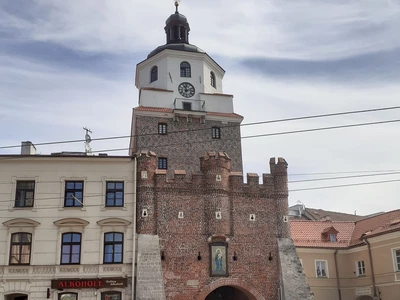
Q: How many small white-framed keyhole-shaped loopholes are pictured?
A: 7